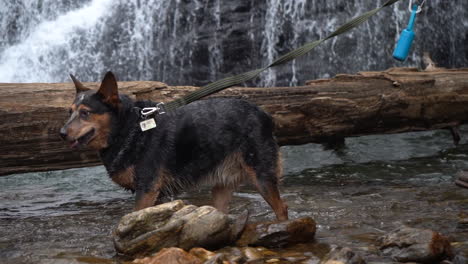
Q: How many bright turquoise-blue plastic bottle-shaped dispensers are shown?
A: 1